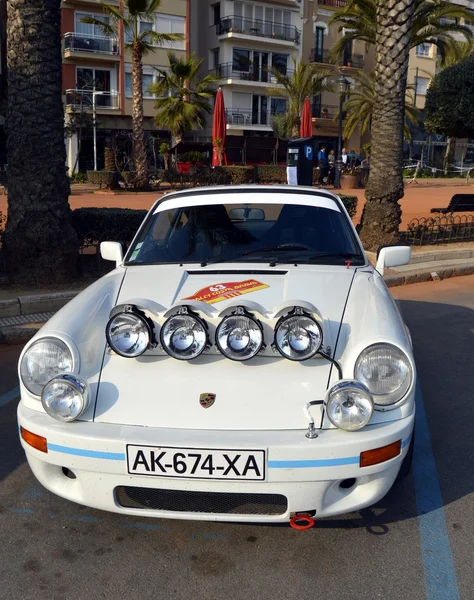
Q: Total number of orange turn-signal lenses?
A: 2